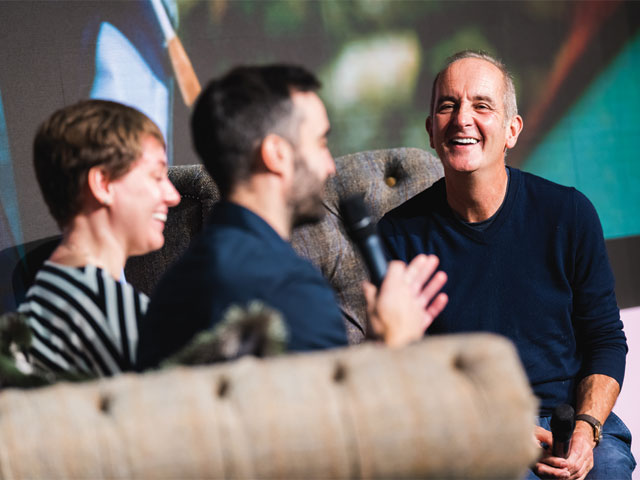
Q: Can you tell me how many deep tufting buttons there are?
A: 5